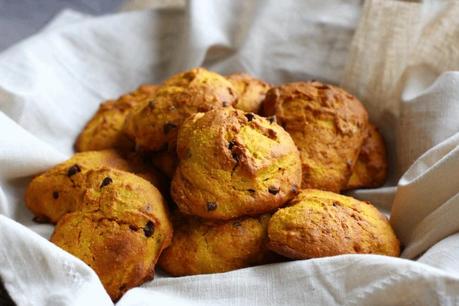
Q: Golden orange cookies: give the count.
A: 10